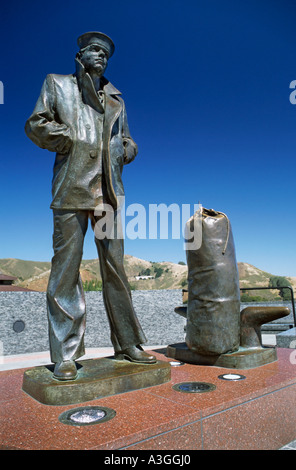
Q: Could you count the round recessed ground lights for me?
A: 4